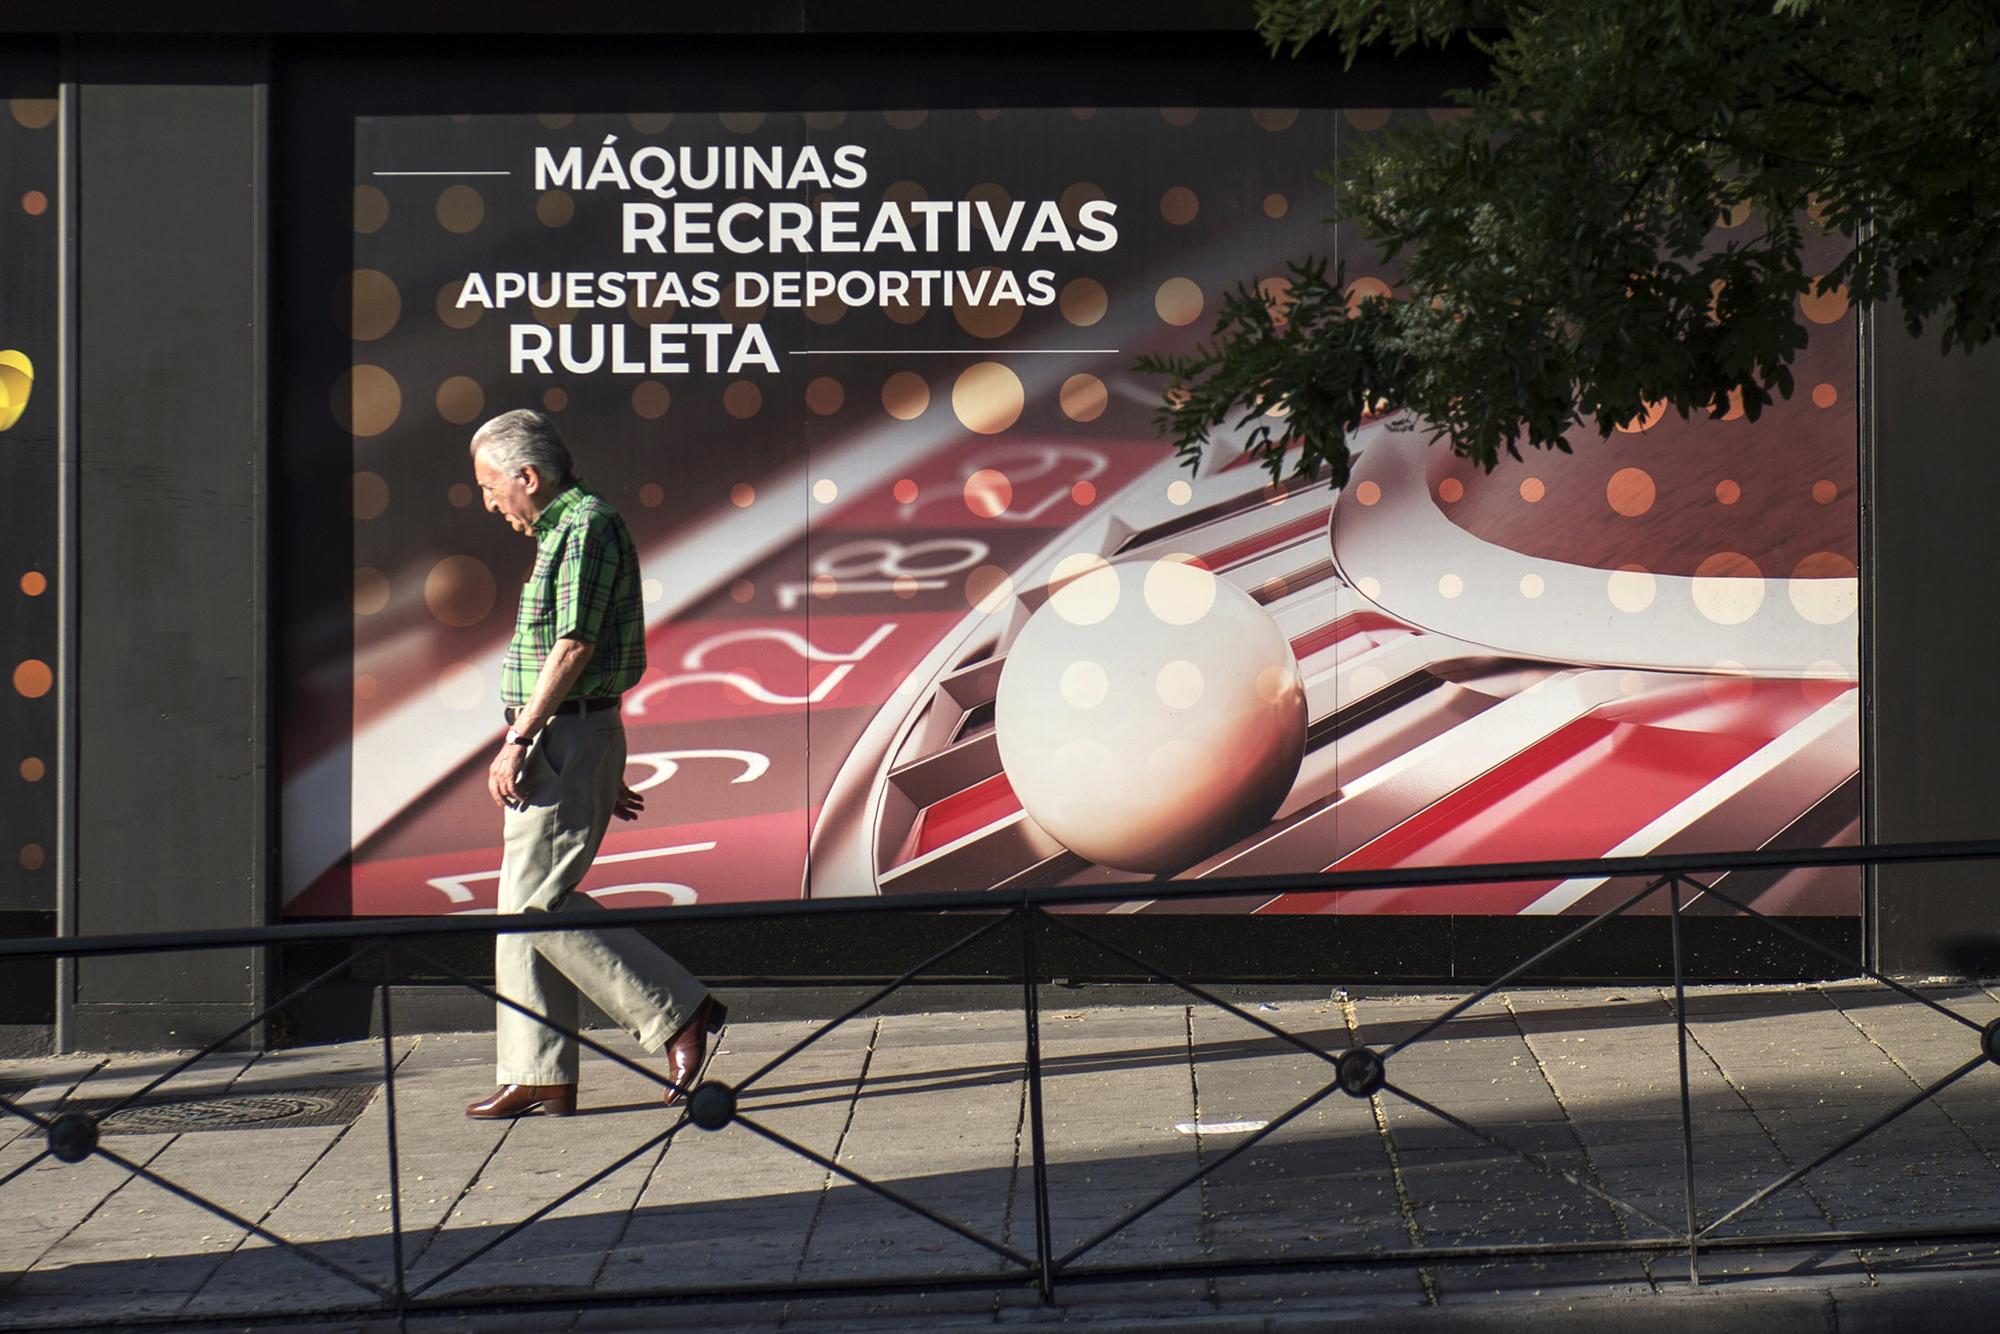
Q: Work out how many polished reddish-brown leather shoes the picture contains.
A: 2